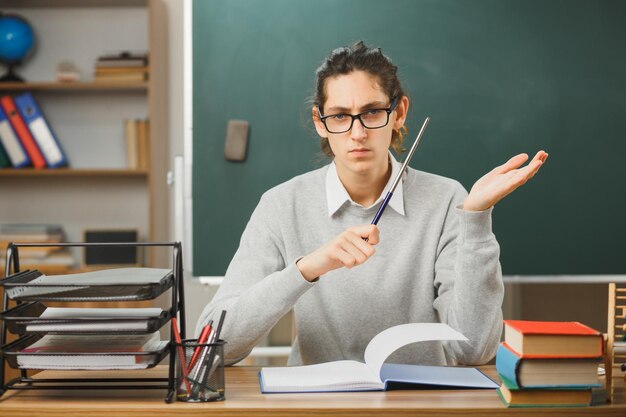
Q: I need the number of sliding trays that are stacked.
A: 3